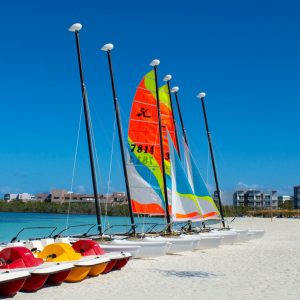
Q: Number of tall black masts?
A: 6